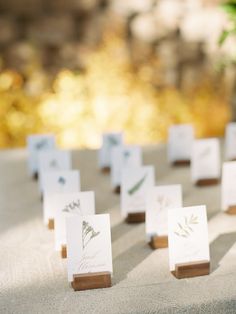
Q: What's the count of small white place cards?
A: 14